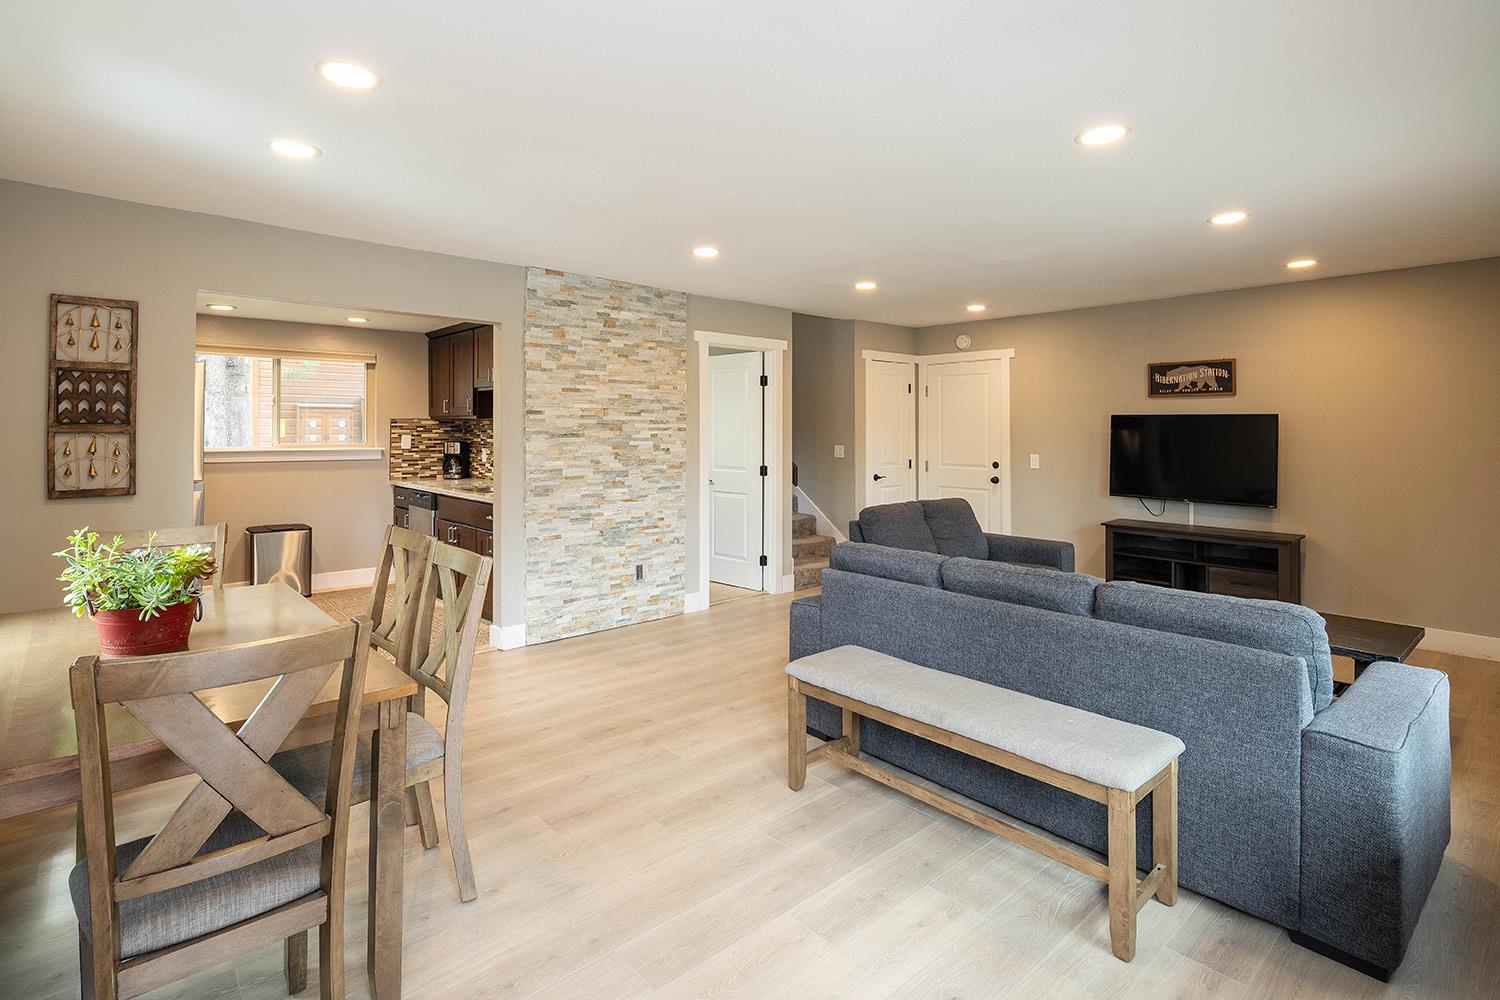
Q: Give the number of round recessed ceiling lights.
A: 10